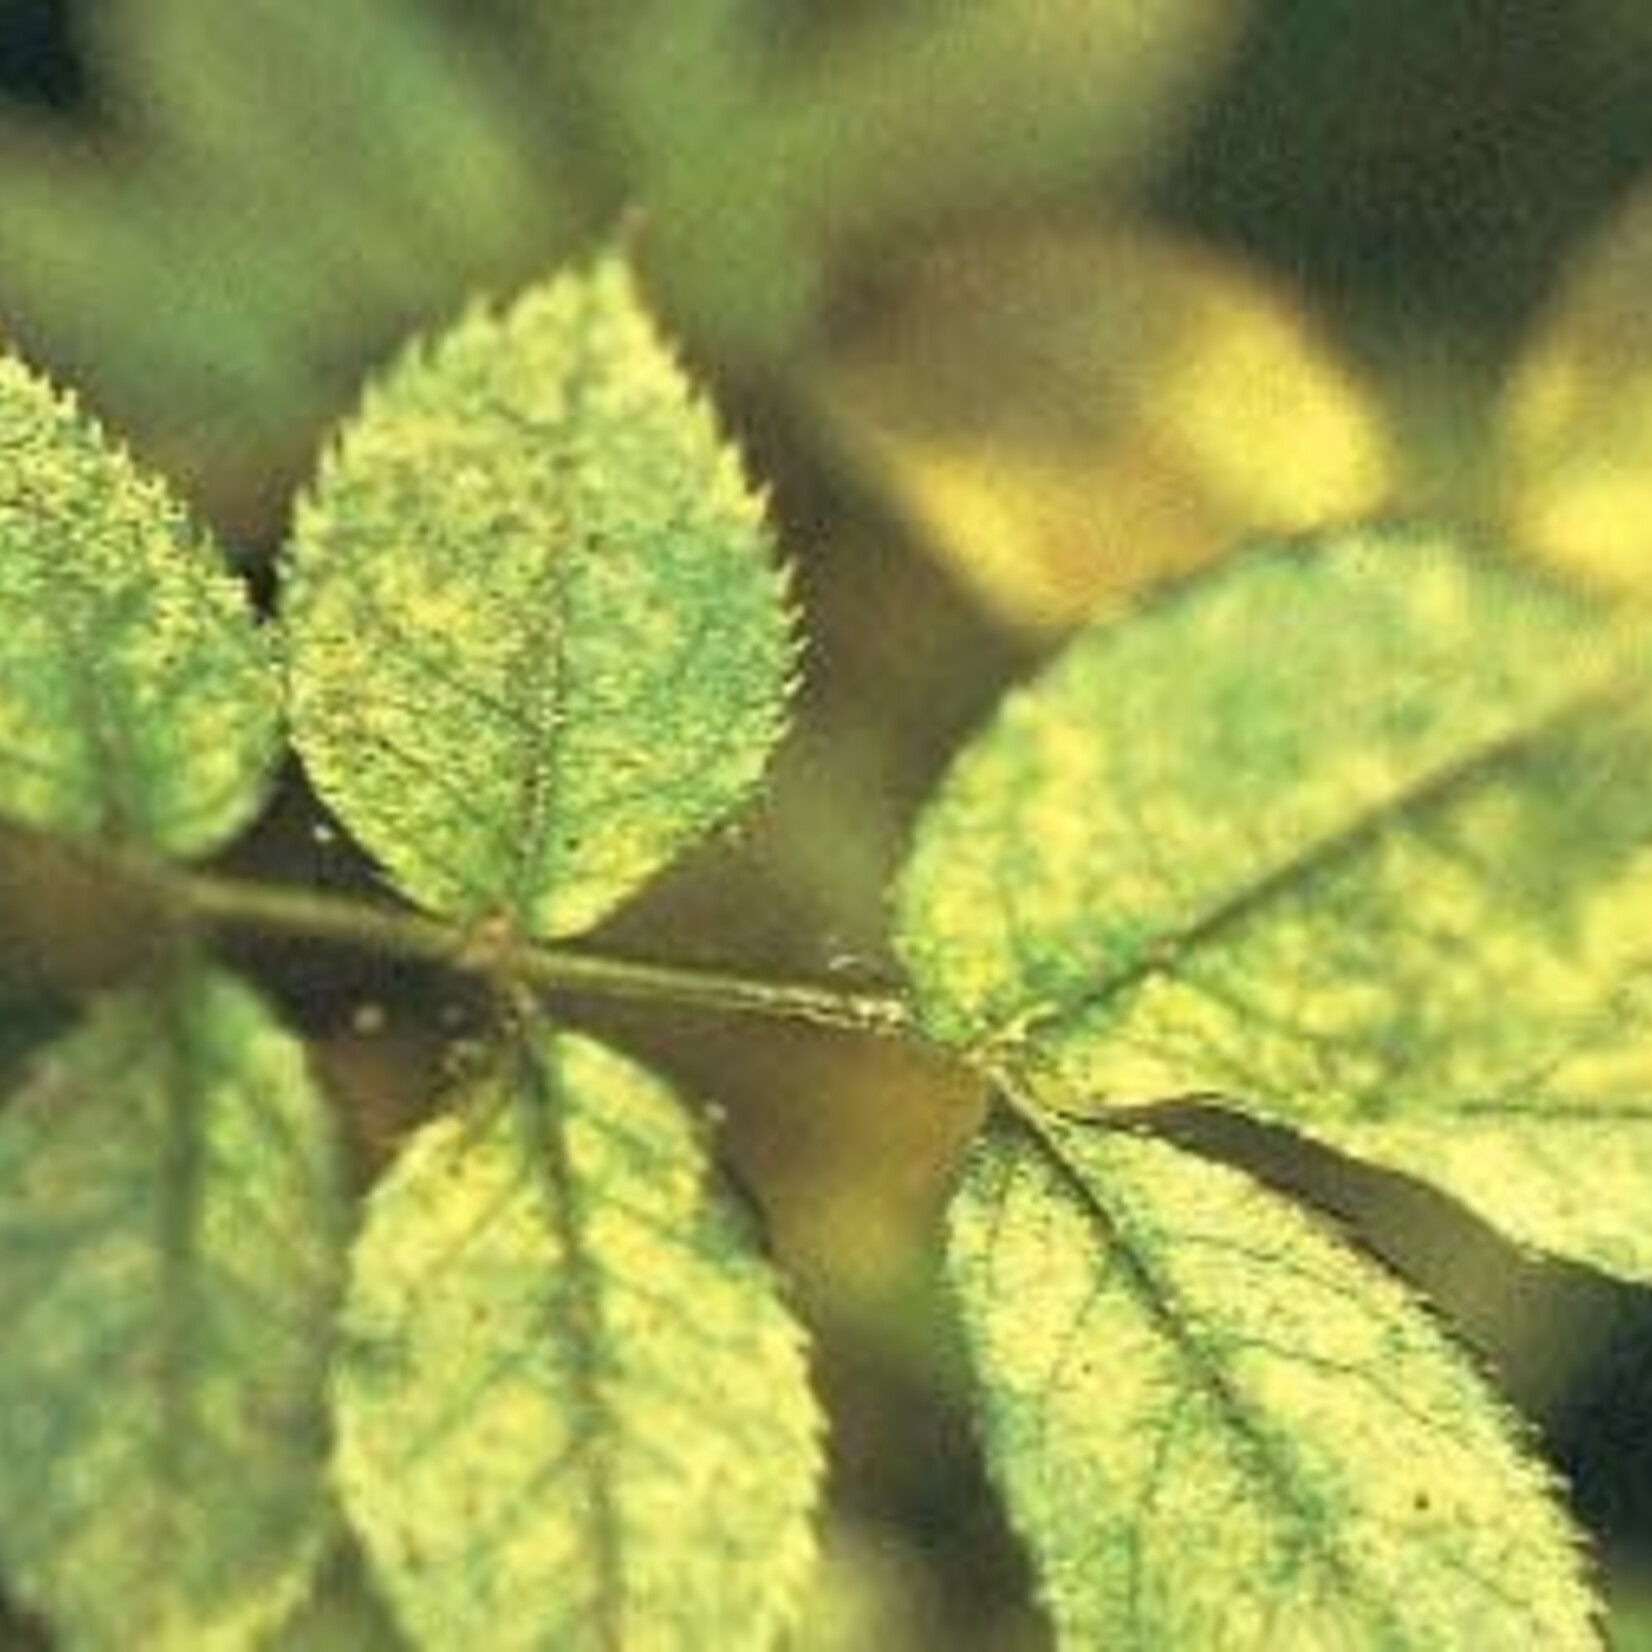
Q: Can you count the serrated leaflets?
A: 6